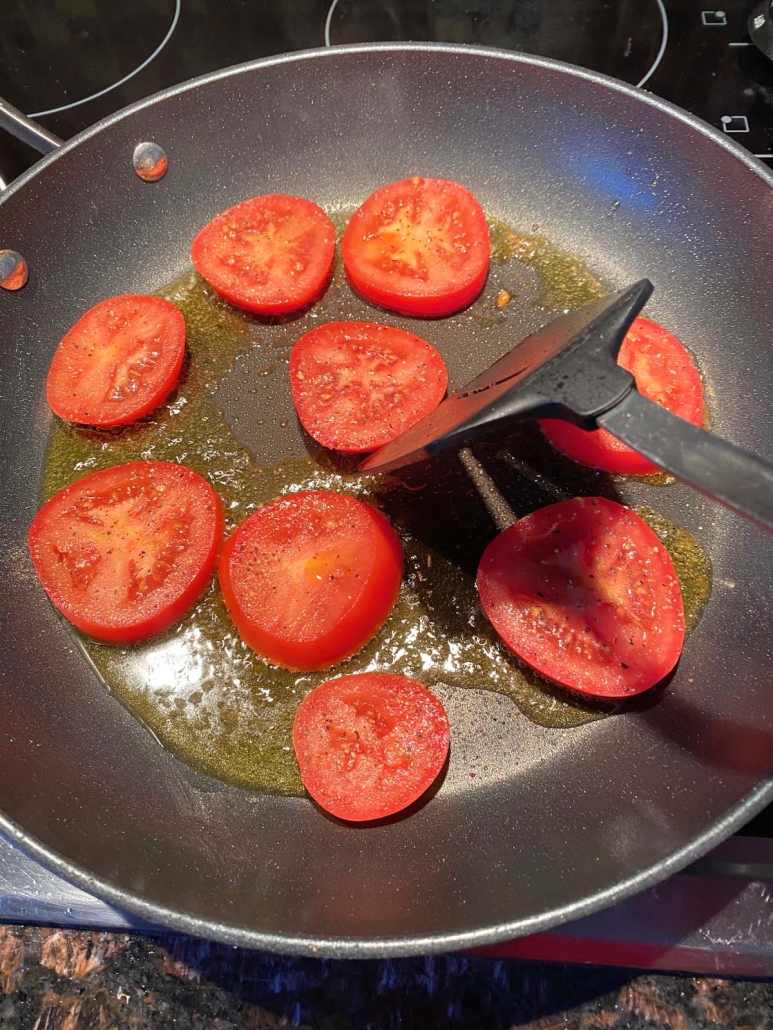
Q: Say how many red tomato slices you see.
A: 9